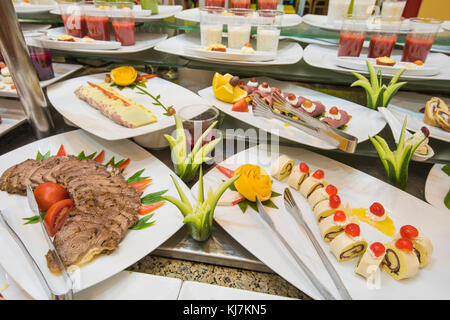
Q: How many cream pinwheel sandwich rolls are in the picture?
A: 10